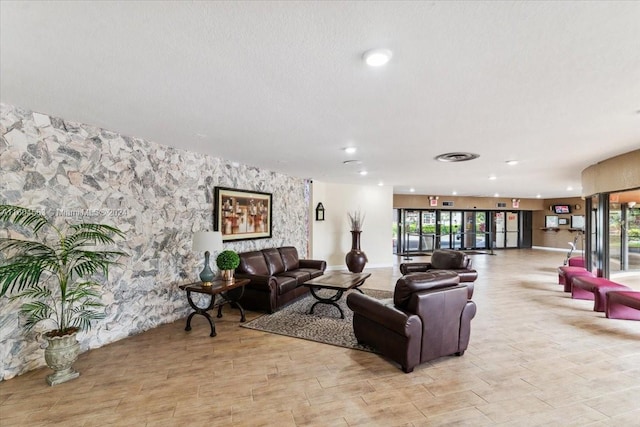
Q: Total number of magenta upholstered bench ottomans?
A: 4